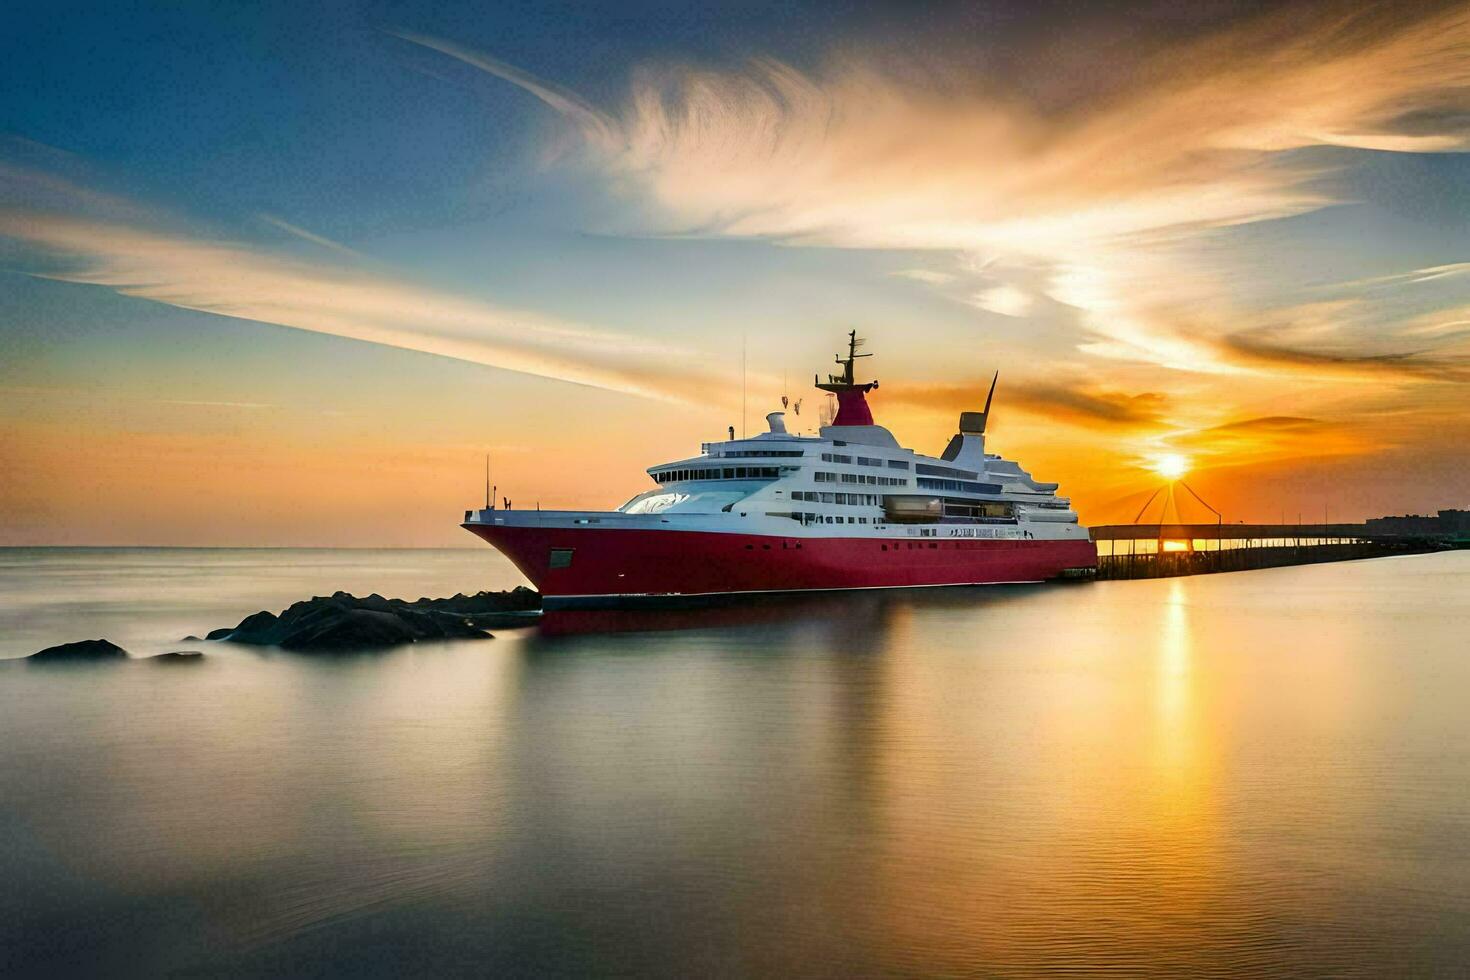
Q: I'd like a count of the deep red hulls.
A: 1